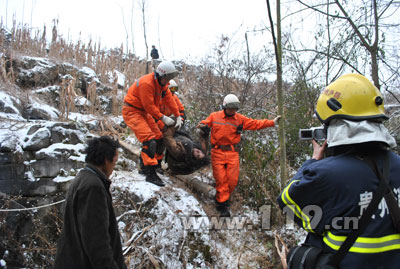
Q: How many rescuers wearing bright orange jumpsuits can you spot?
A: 3